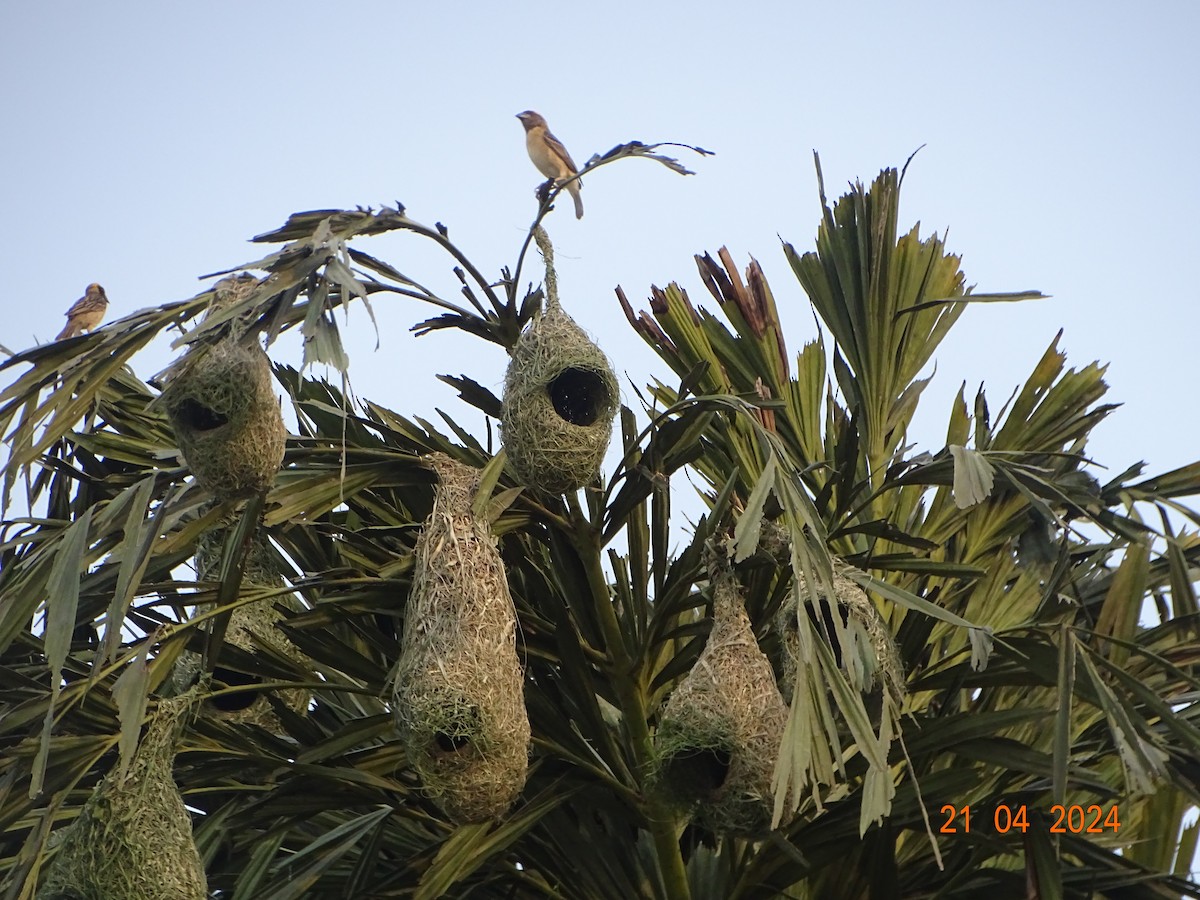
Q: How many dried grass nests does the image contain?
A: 7